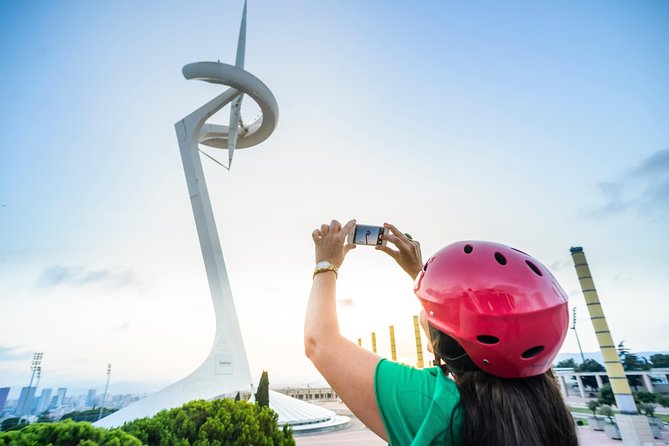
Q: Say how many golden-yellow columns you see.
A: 5